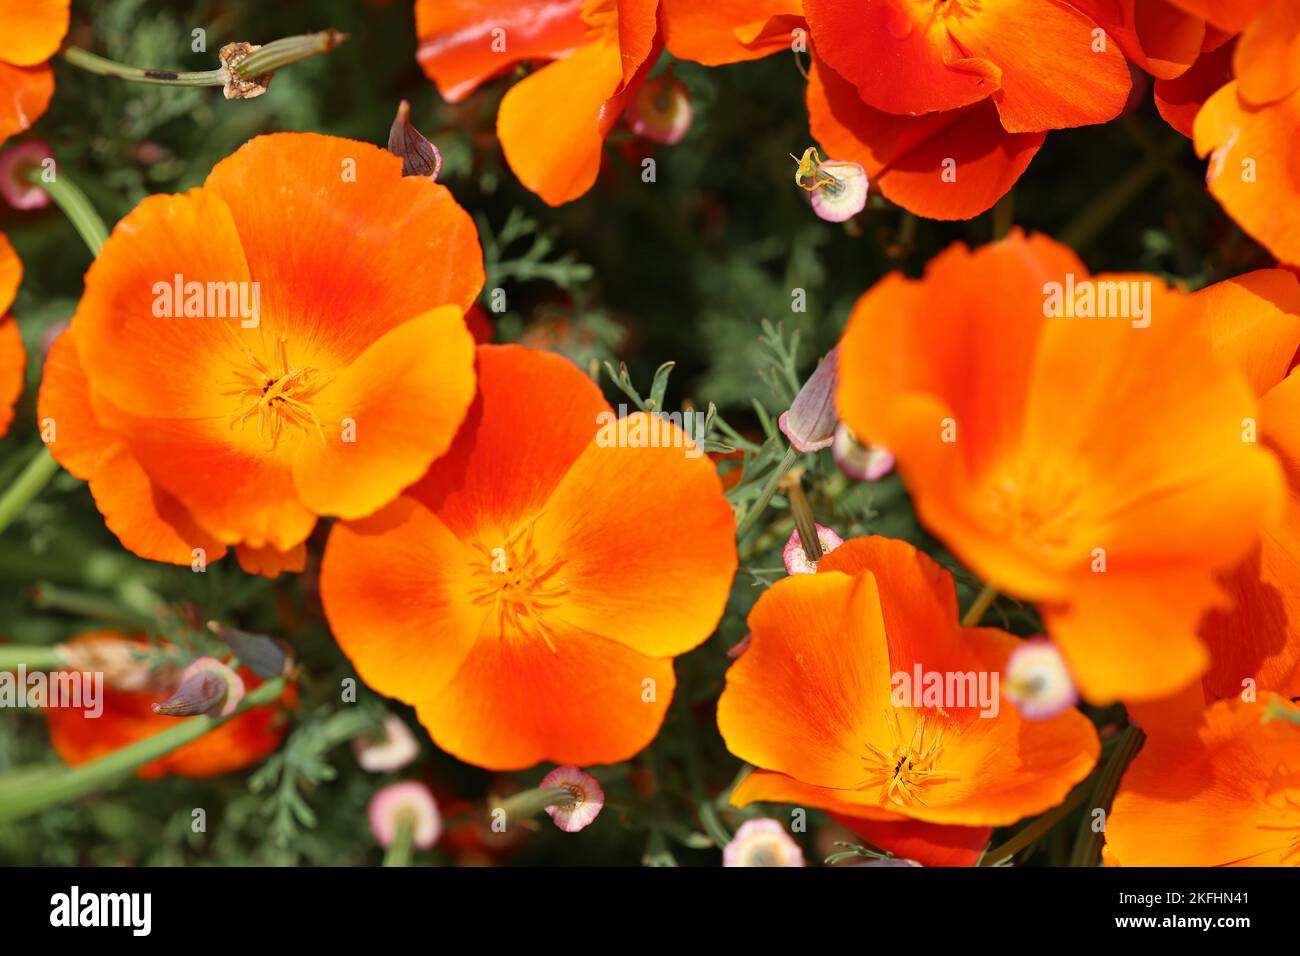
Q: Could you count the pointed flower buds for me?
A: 4